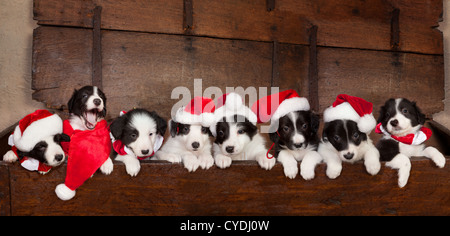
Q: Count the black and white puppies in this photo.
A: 8